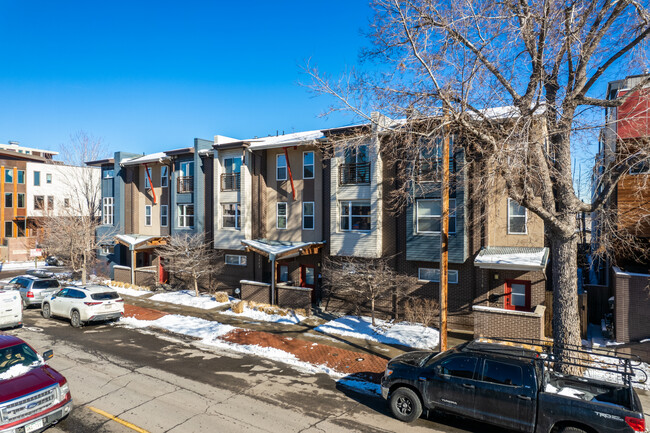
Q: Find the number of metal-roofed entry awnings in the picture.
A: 3